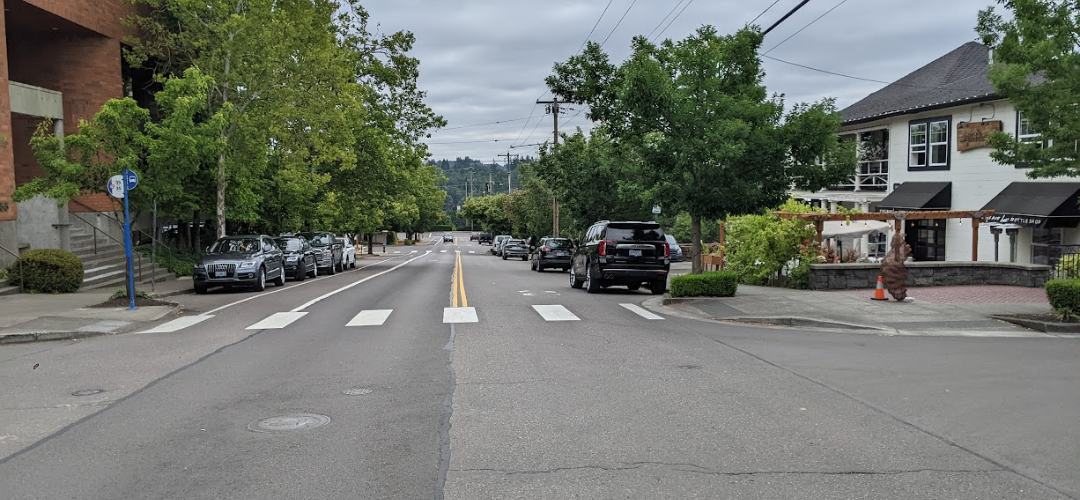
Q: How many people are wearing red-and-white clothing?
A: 0